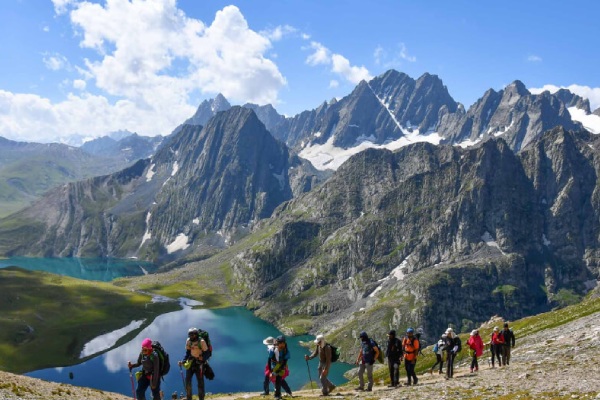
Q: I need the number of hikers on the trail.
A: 13